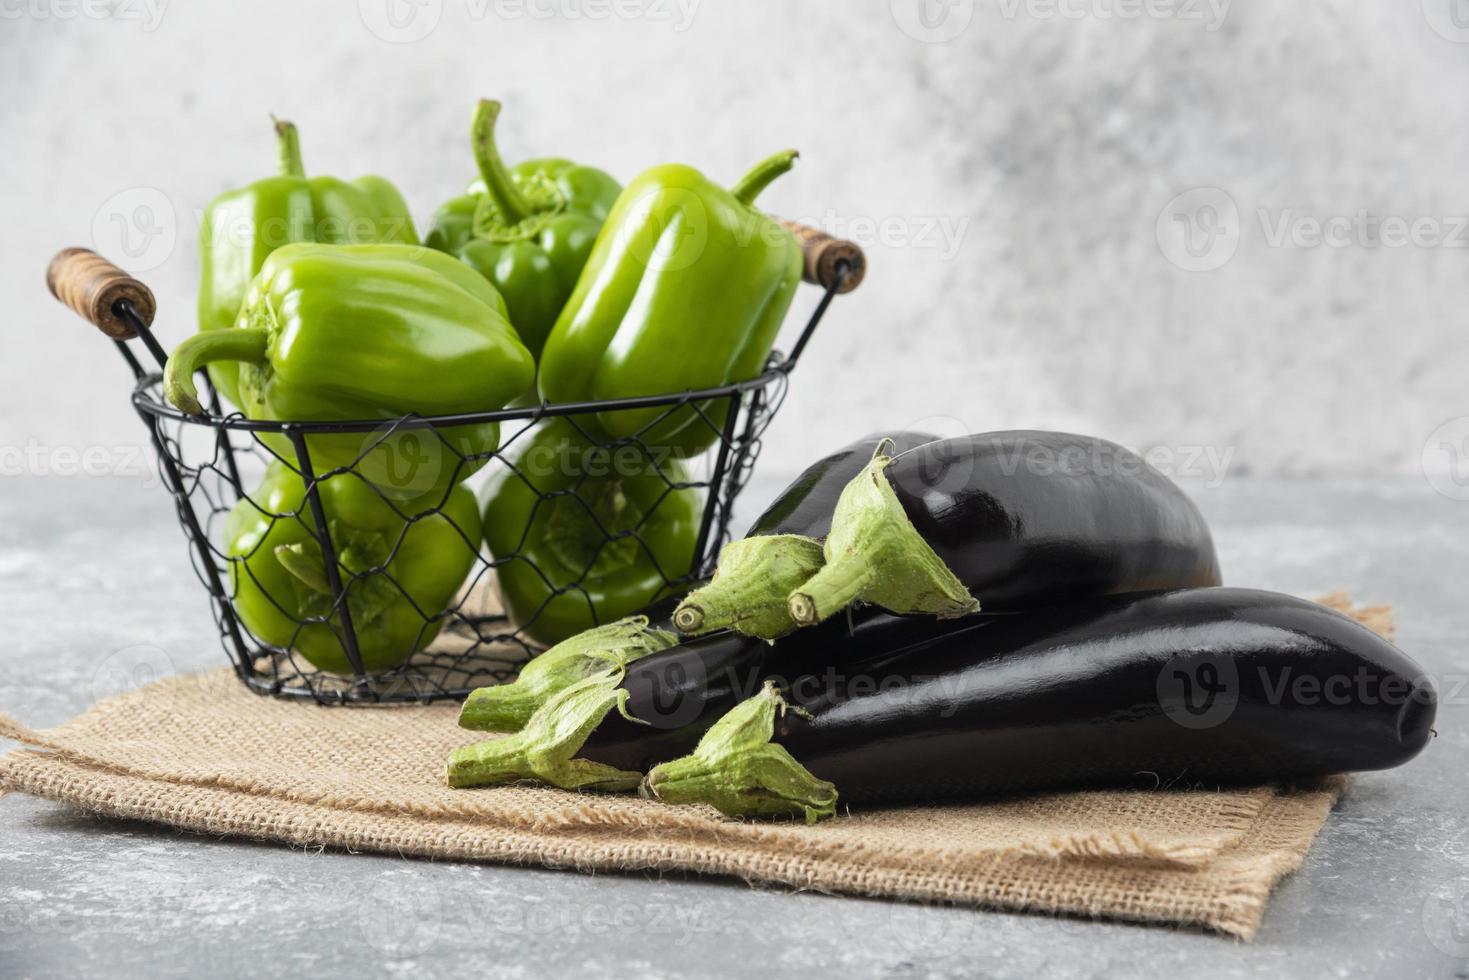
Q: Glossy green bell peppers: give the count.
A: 6